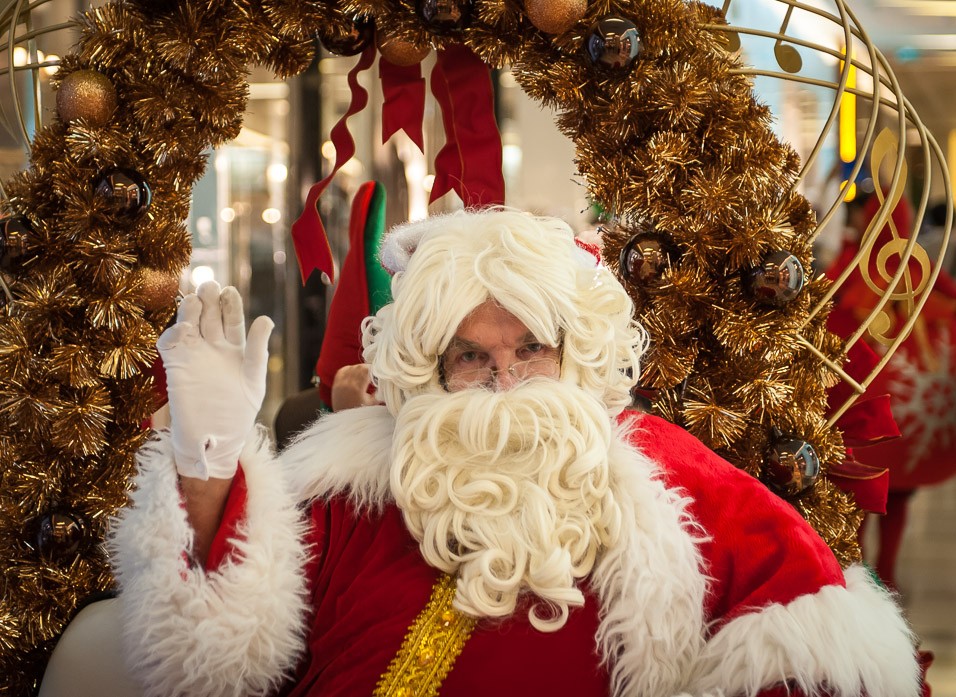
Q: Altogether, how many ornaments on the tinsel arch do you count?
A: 13